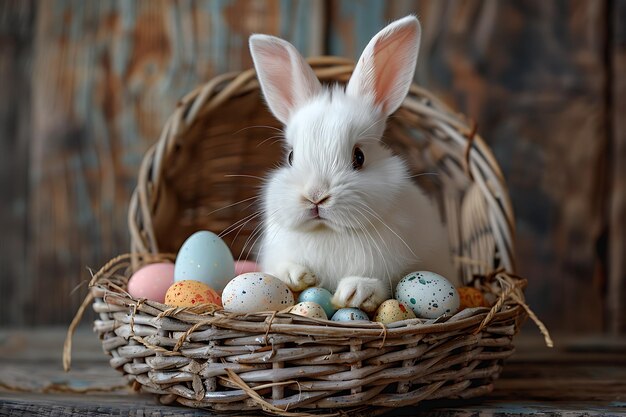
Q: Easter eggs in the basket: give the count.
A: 11